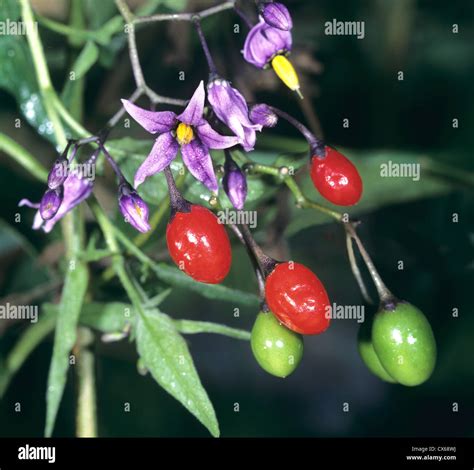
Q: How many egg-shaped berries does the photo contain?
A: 6